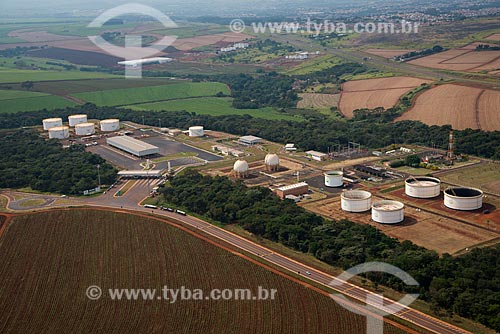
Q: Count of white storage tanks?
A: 13